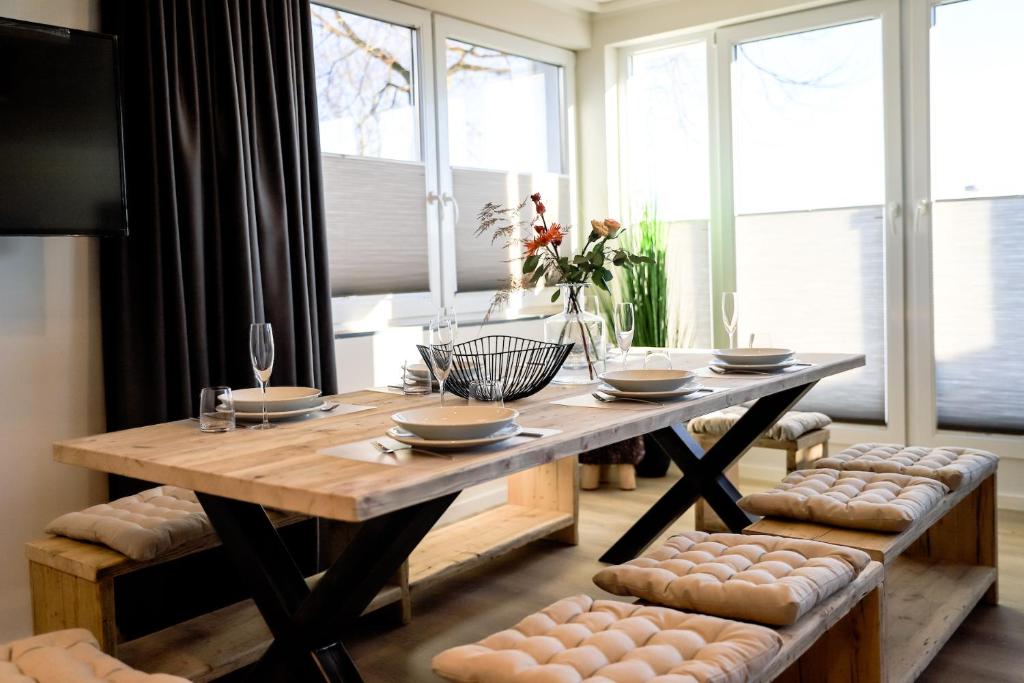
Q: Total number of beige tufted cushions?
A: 7